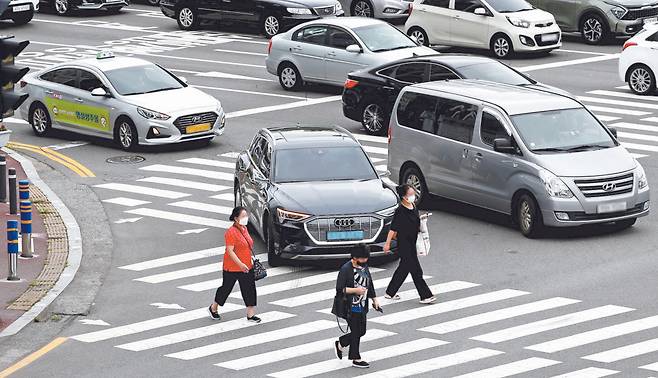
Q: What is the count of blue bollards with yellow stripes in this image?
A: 3